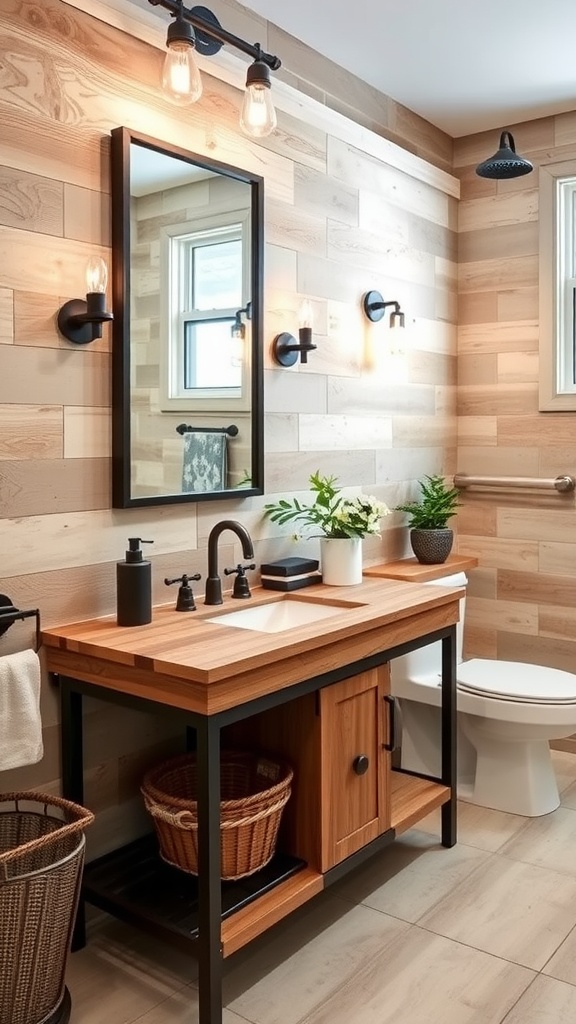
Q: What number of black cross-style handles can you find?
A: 2